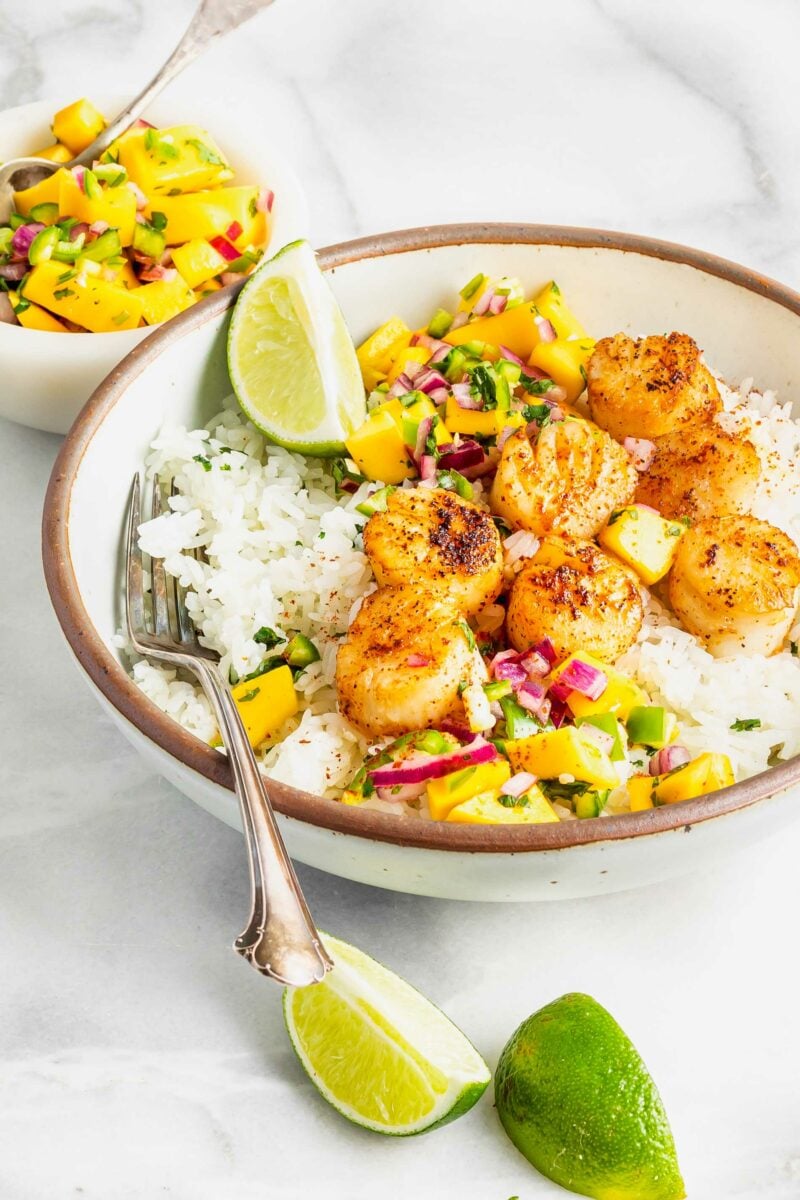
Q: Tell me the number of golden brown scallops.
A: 7